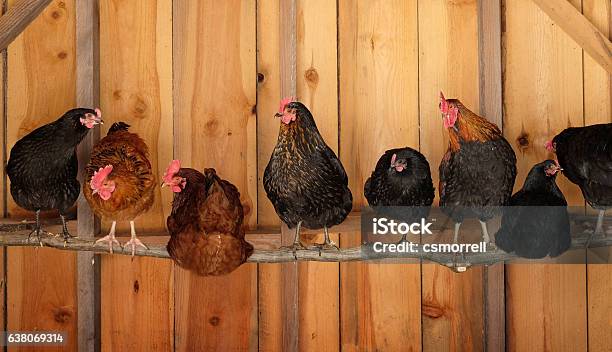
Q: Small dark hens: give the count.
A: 2